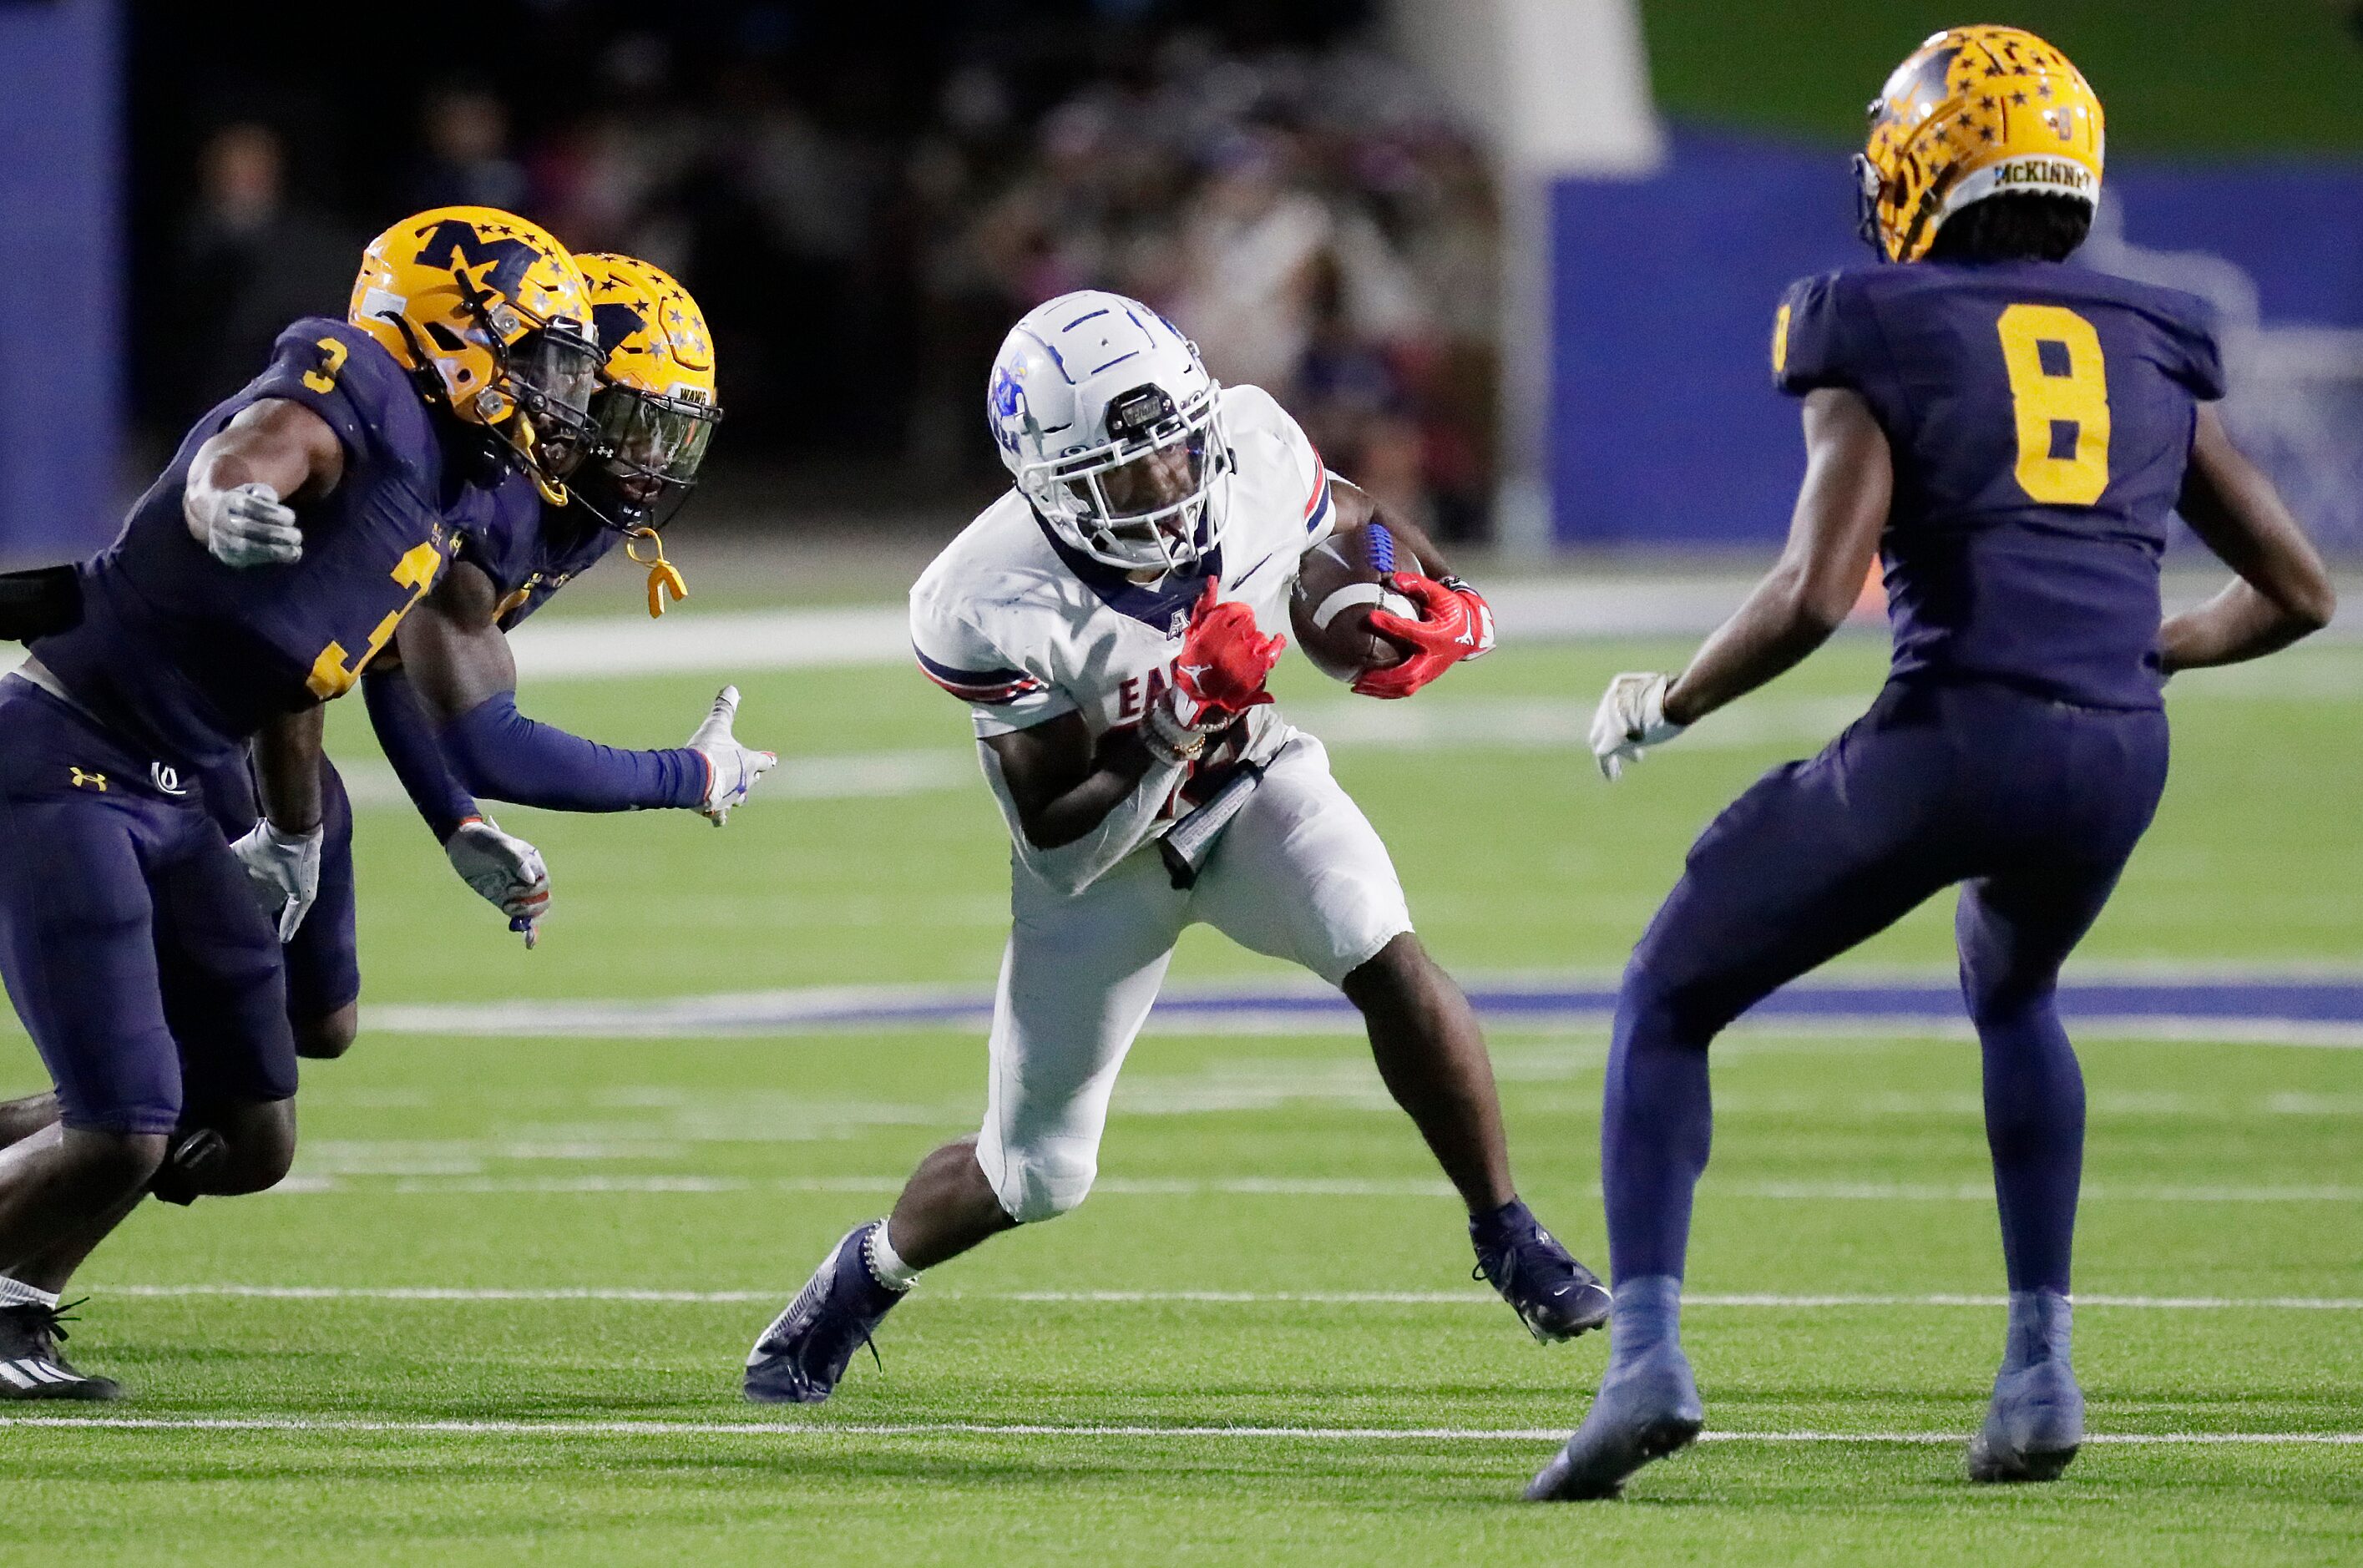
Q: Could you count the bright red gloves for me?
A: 2